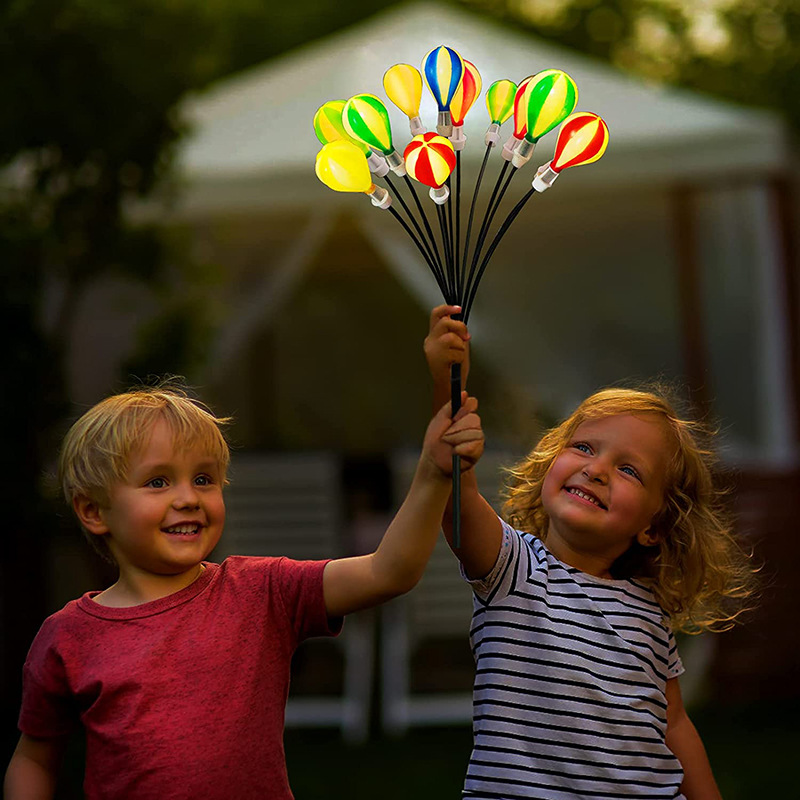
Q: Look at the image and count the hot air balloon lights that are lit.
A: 11